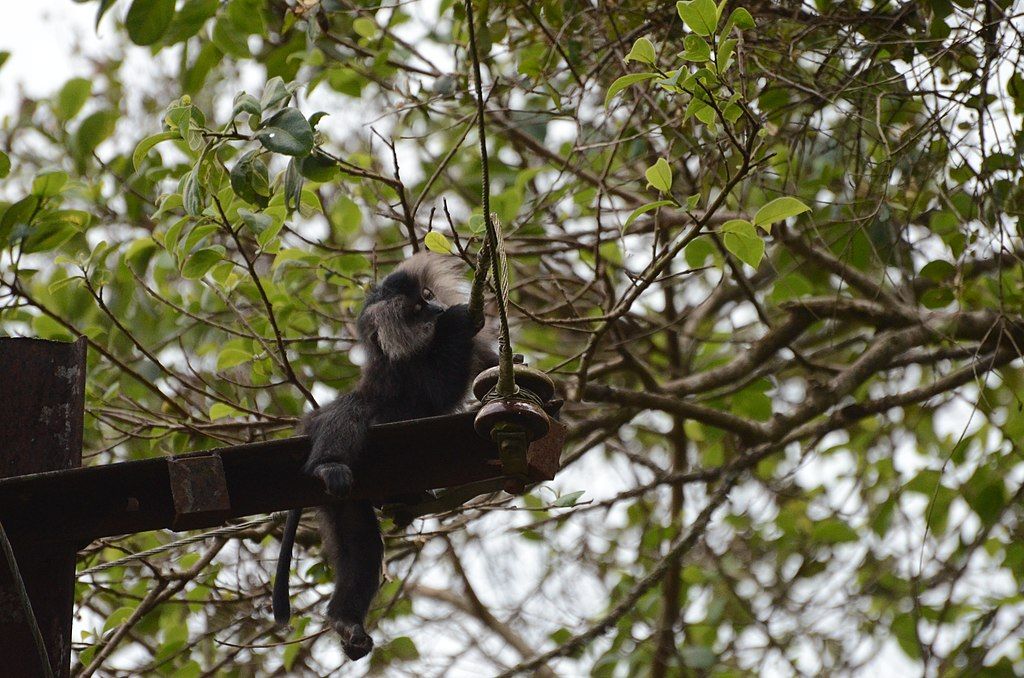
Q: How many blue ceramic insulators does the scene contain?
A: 0